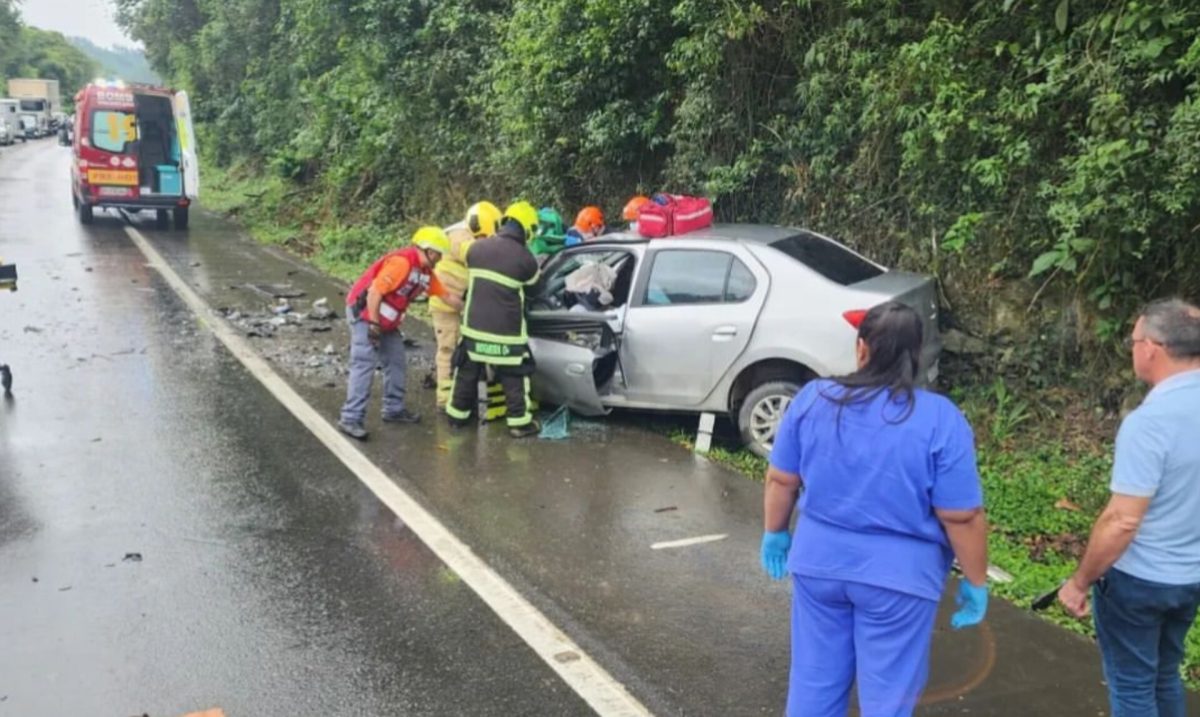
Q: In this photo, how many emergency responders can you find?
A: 7